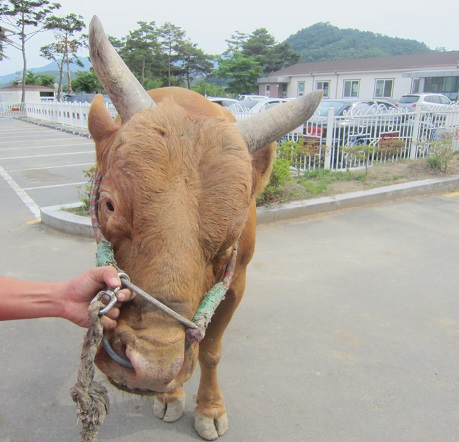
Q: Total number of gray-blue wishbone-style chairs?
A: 0